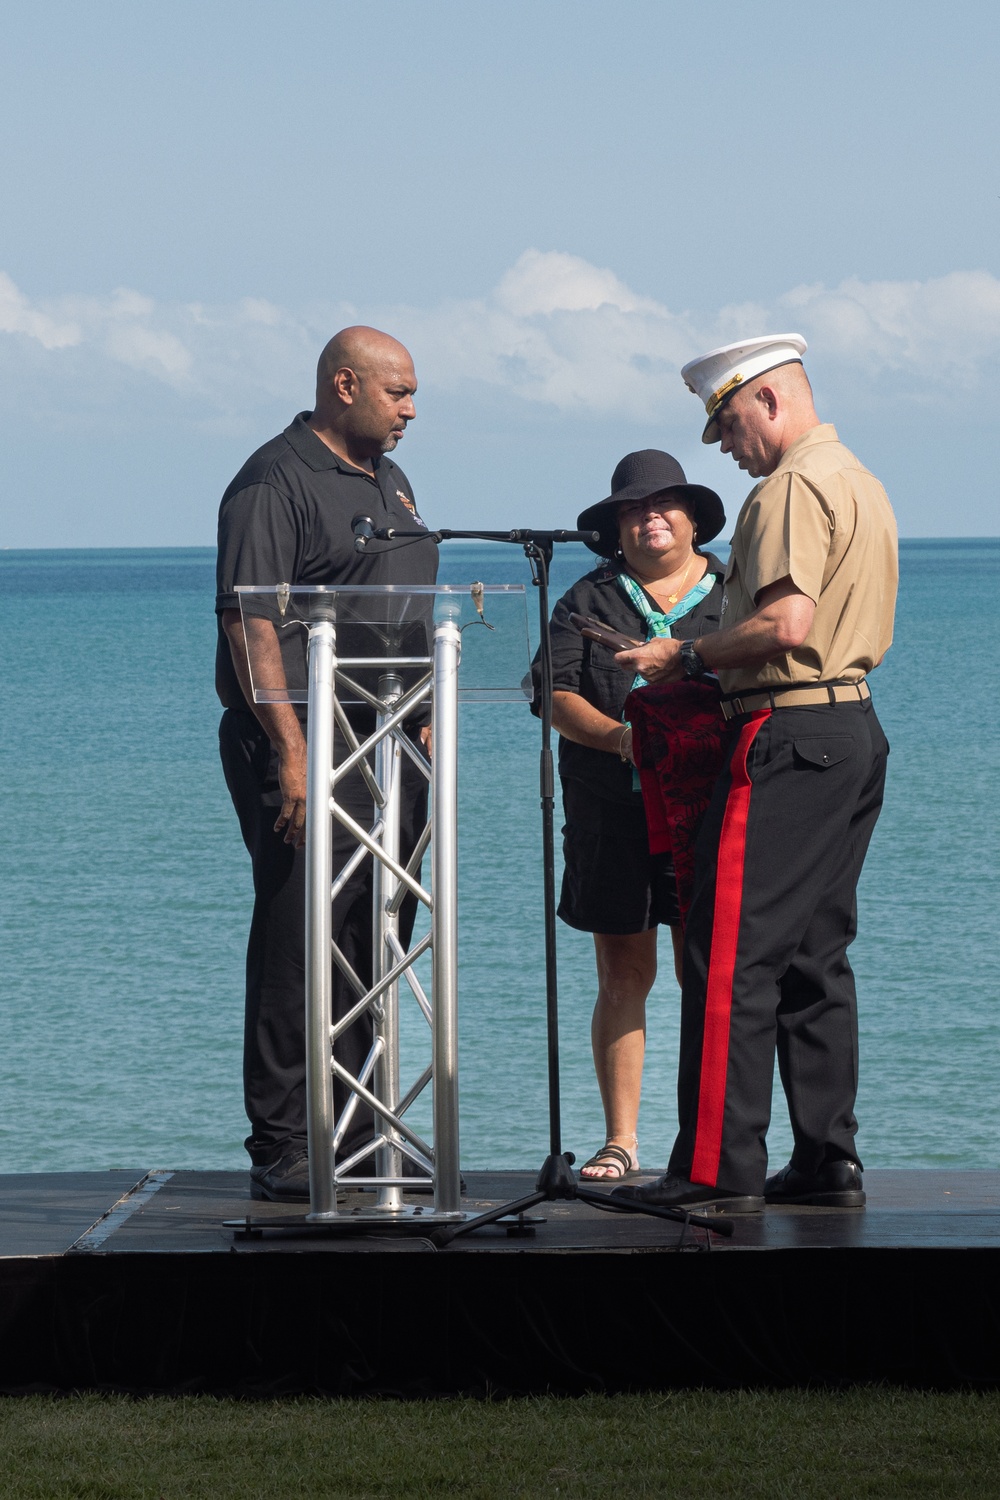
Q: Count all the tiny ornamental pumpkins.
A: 0